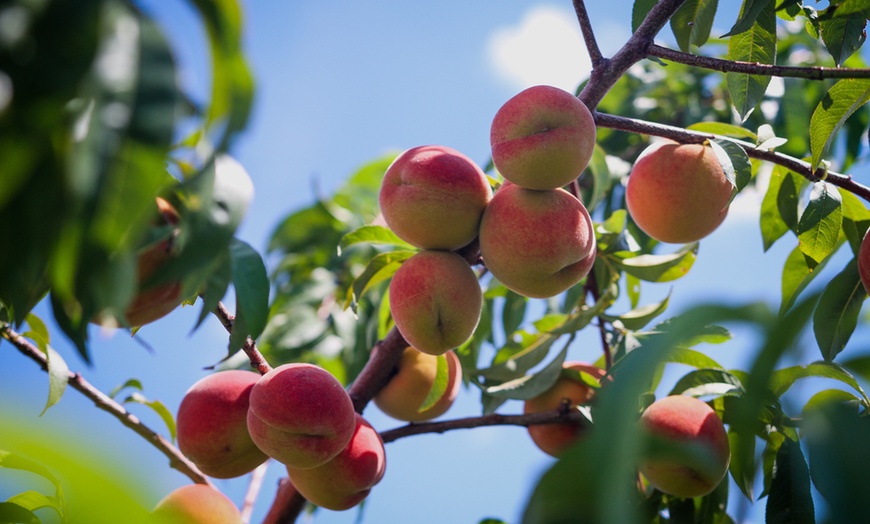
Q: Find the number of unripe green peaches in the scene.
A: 0